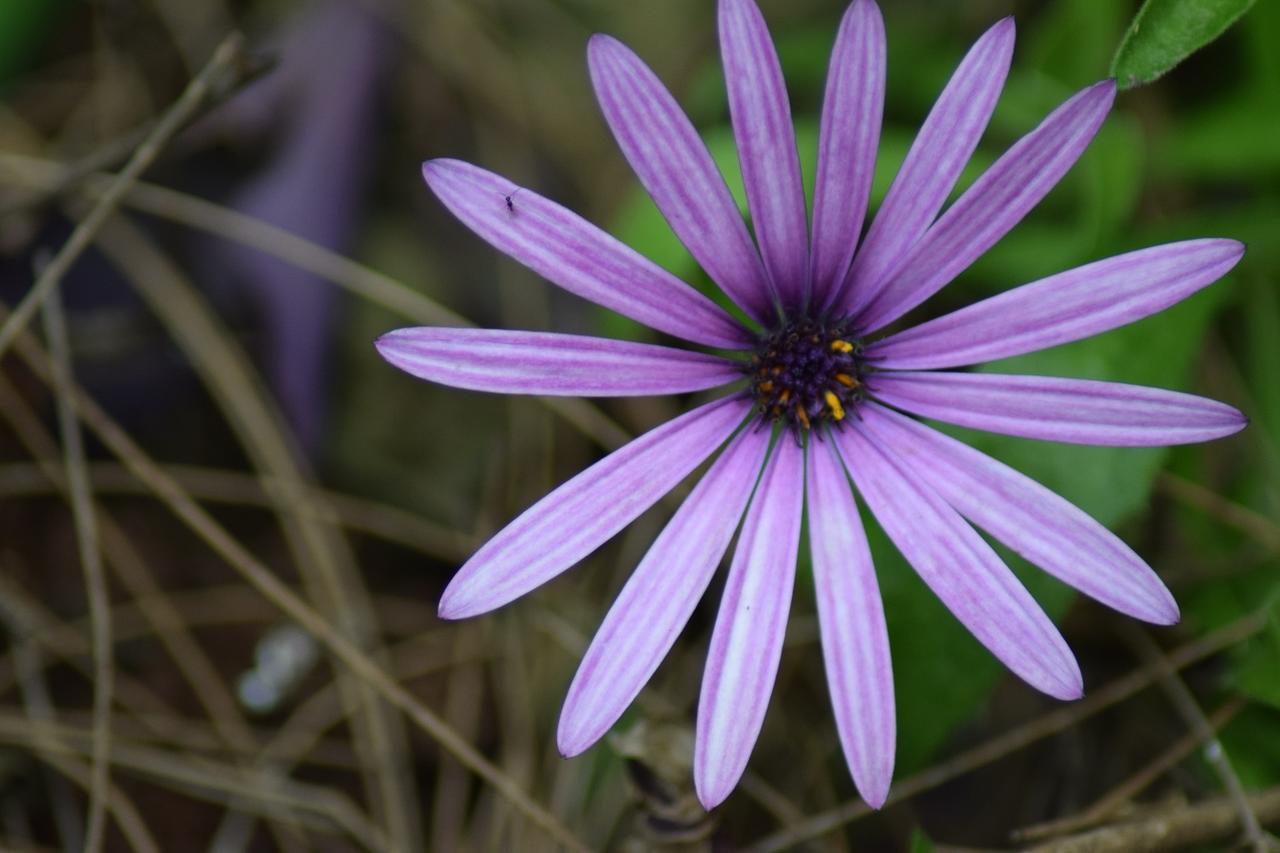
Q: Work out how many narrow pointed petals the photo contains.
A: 15